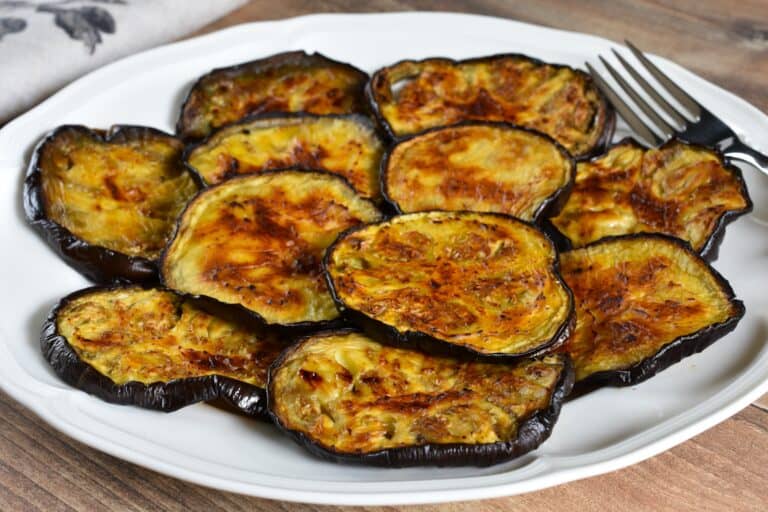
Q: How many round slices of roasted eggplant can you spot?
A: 11